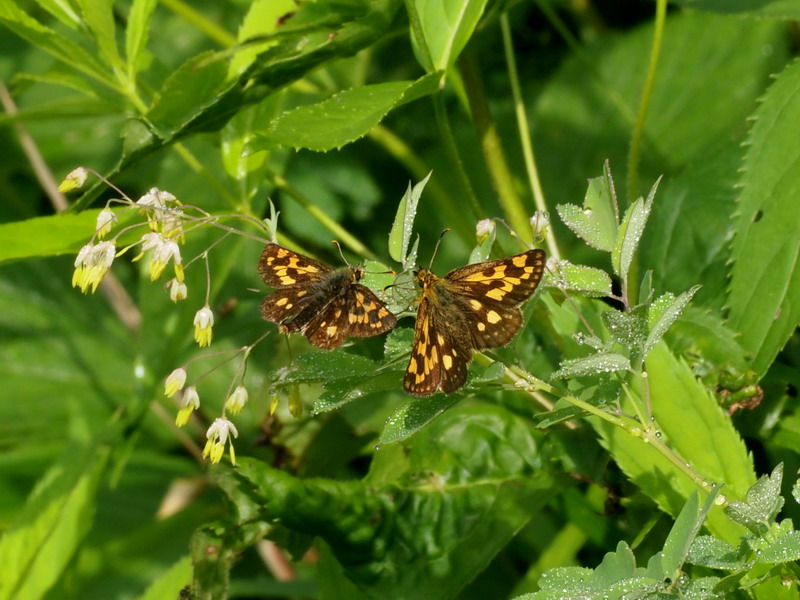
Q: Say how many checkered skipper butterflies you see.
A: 2